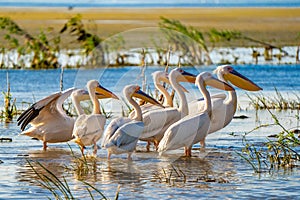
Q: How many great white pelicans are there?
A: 7